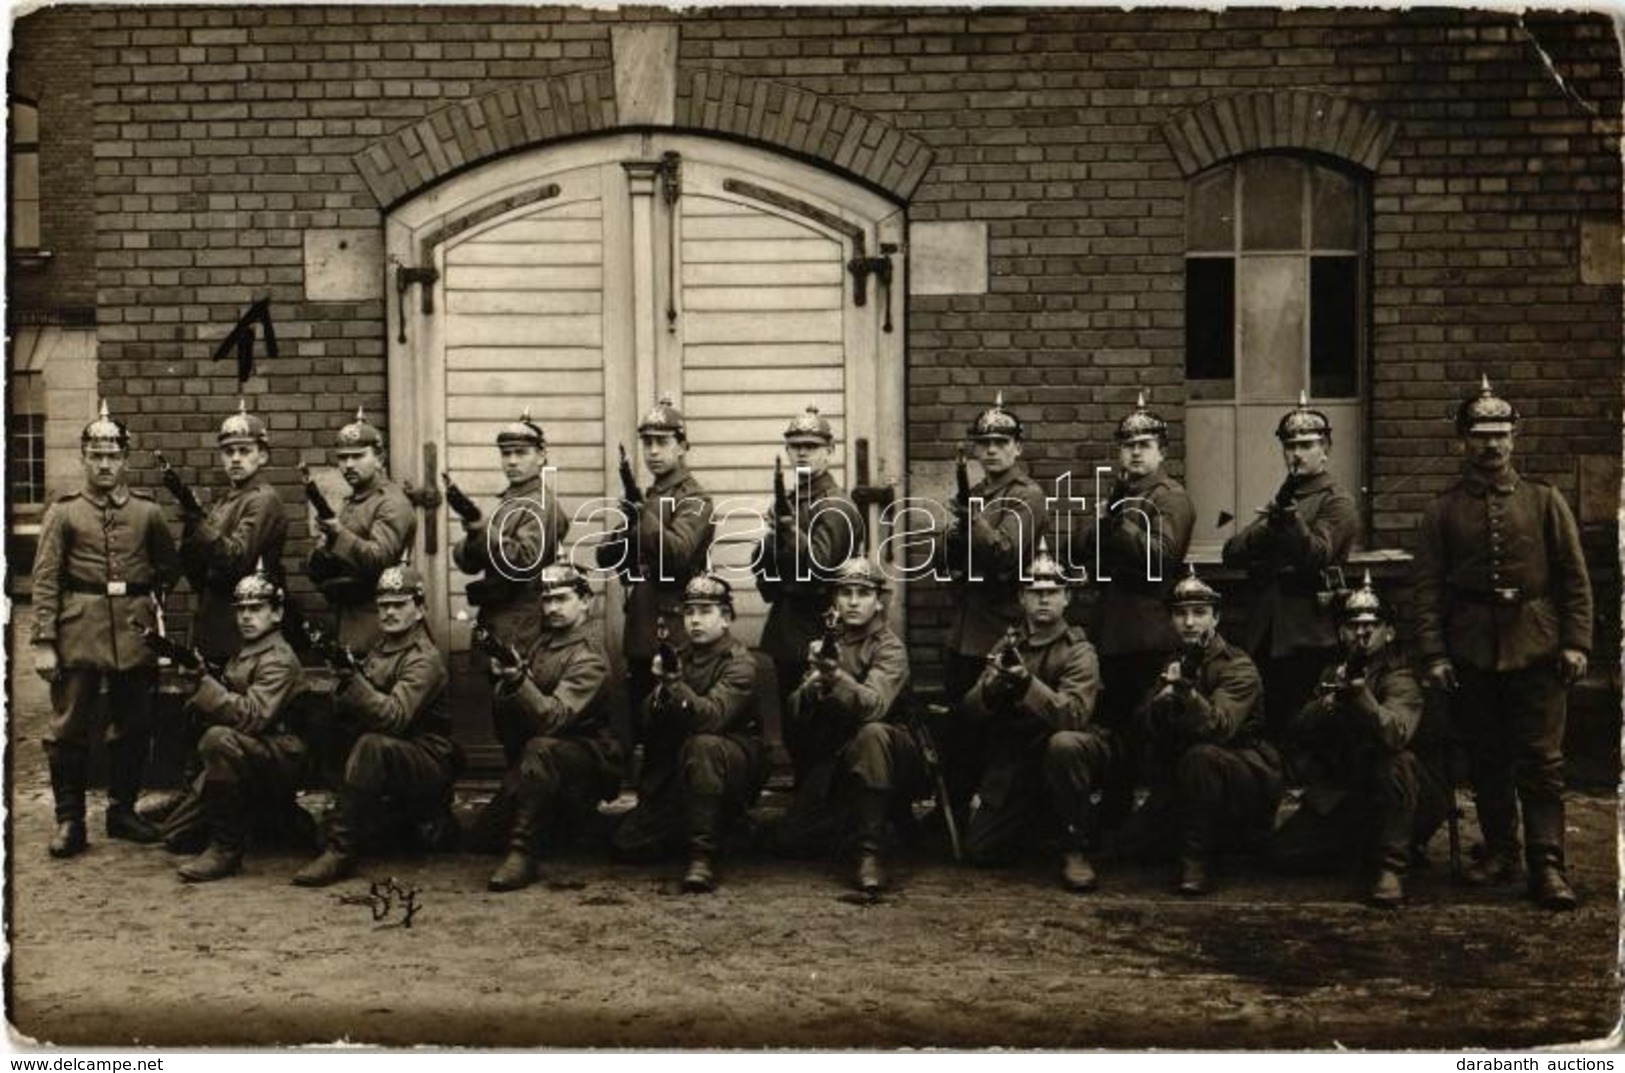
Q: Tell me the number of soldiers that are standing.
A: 10